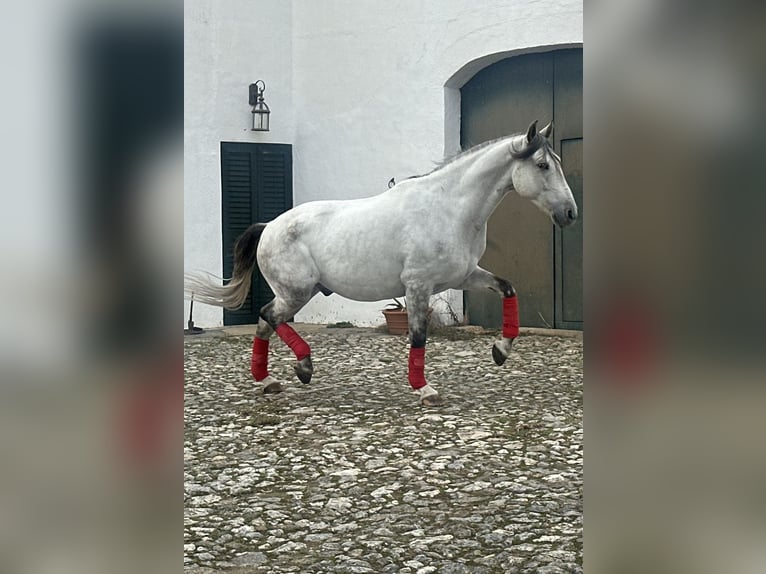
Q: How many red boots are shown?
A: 4